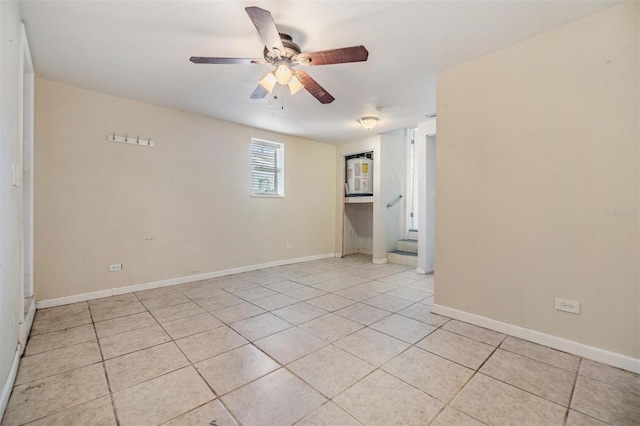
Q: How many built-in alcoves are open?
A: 1